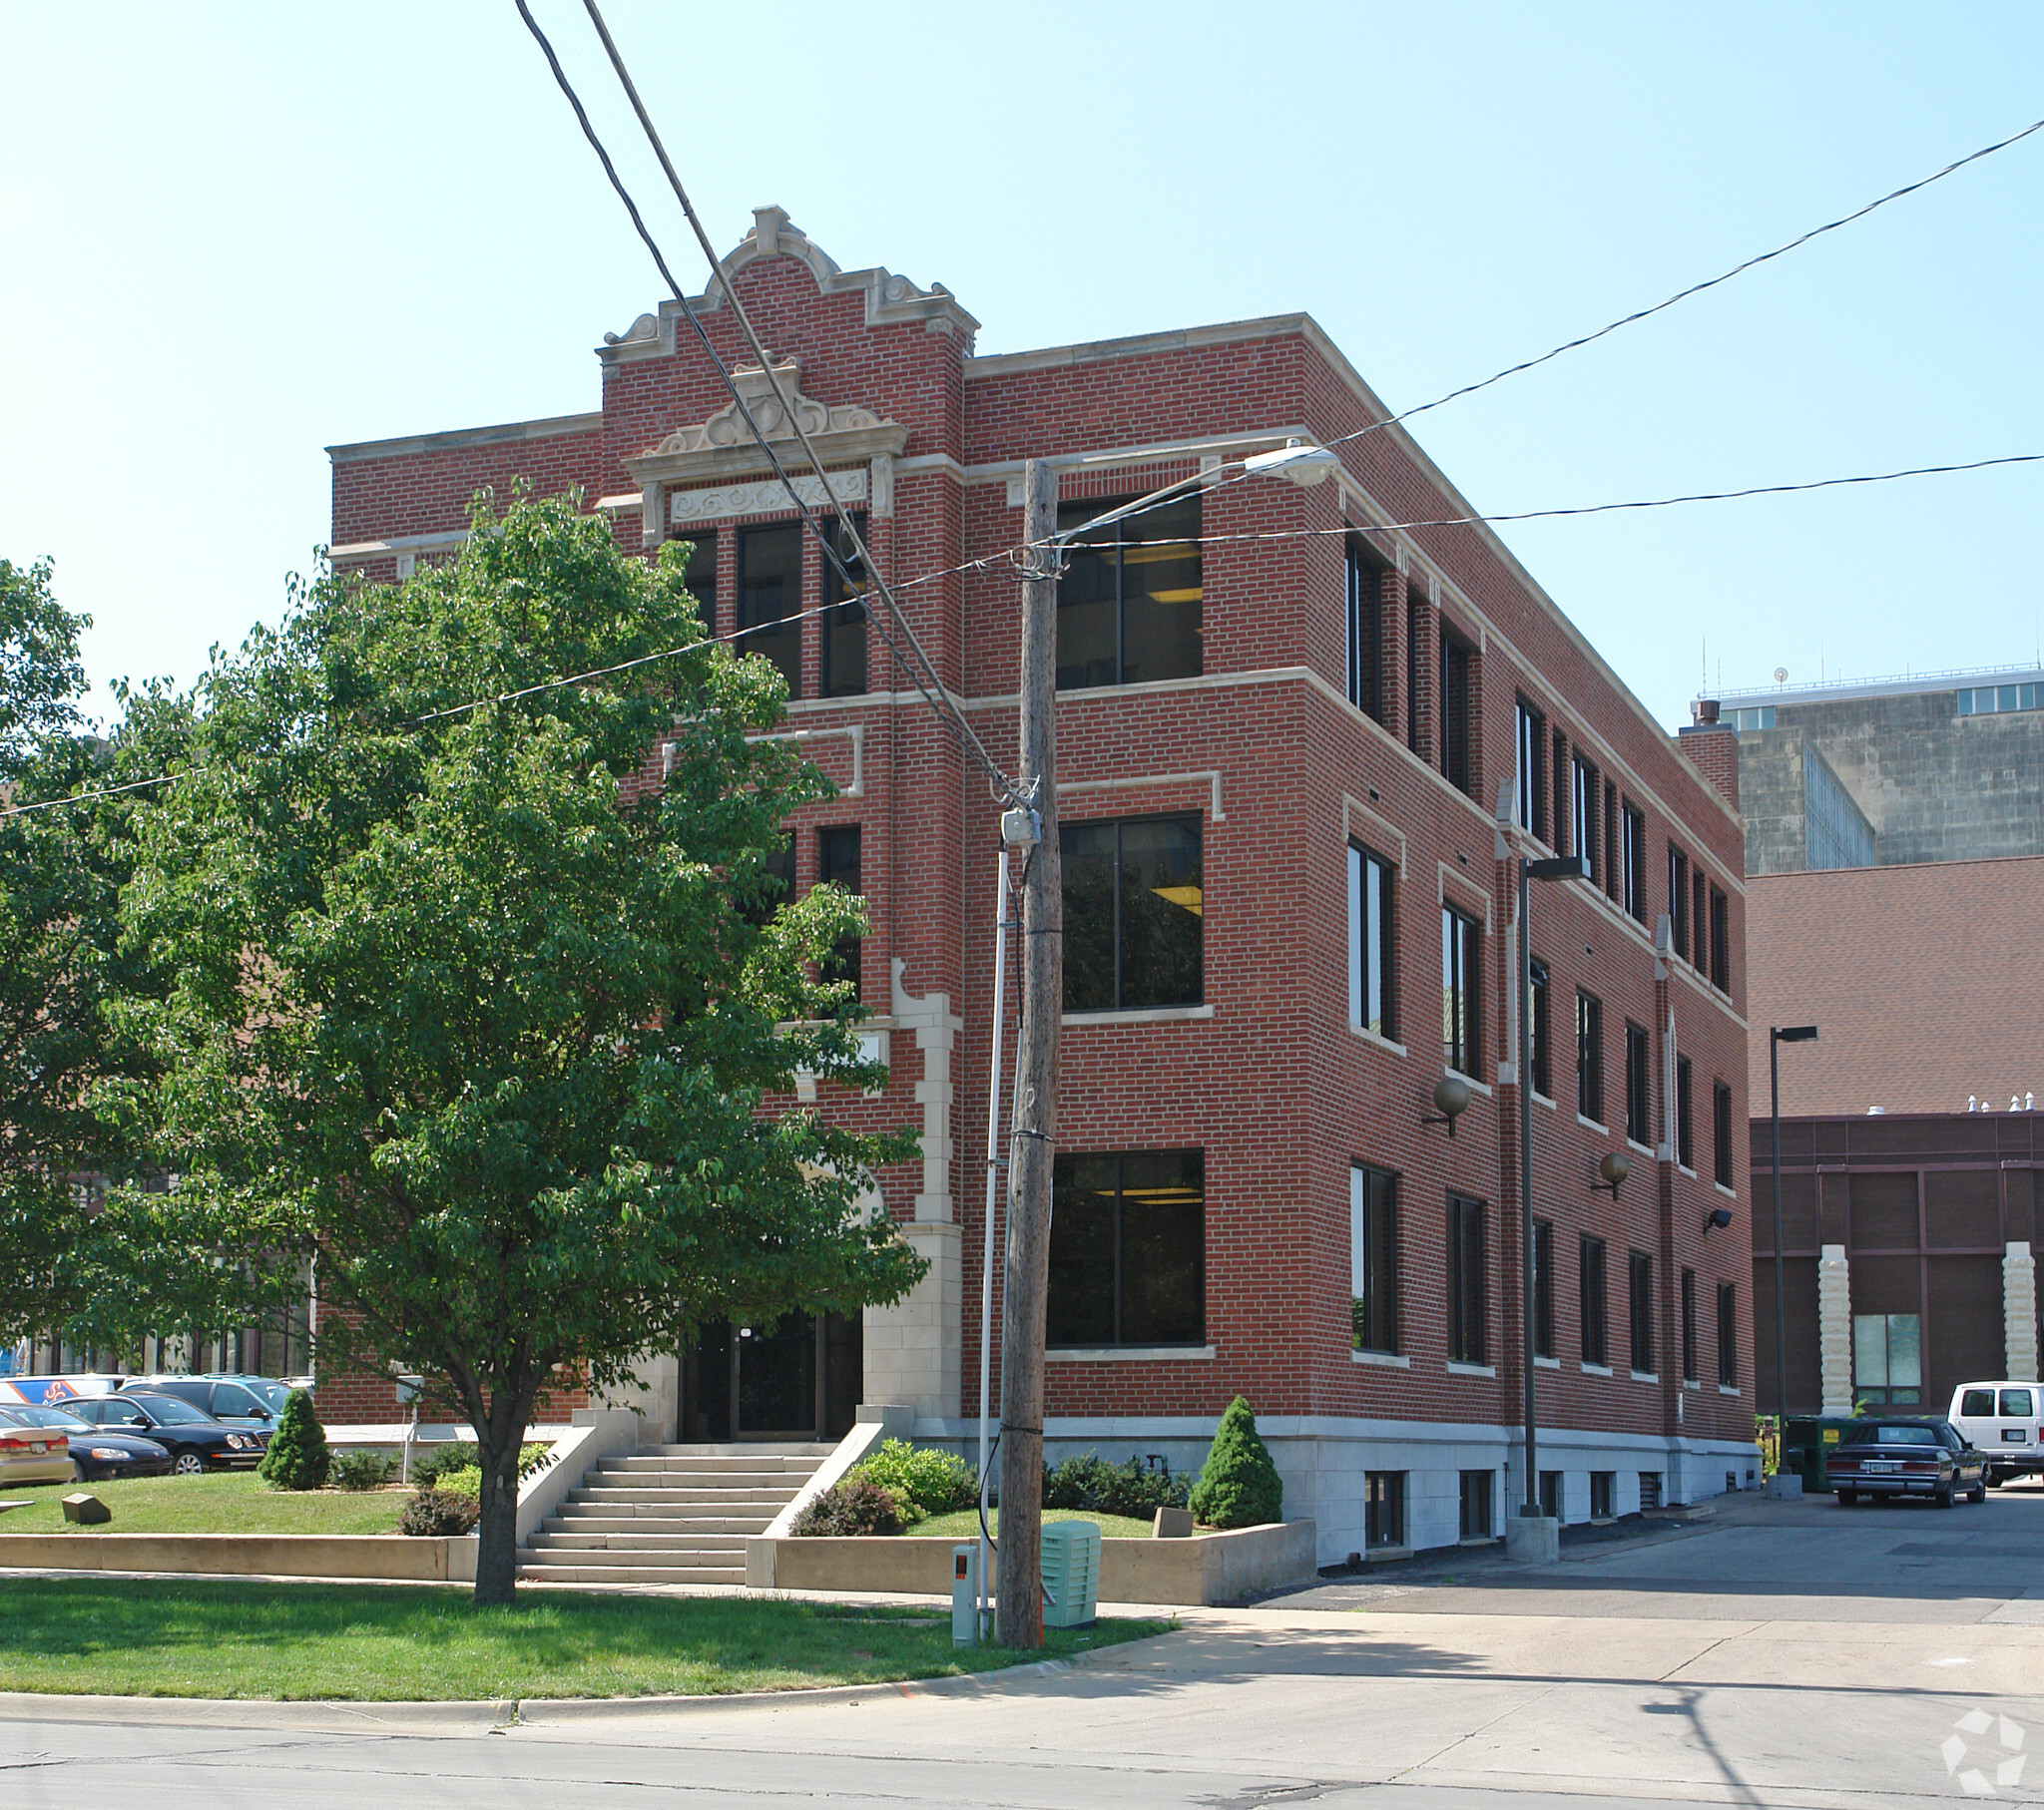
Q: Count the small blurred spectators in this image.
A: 0